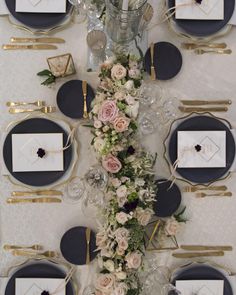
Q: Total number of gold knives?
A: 11